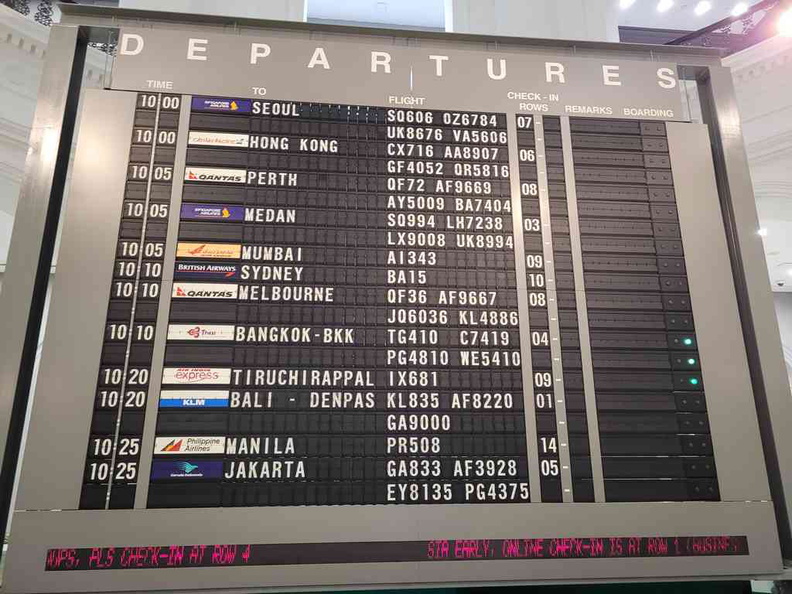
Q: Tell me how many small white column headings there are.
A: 6